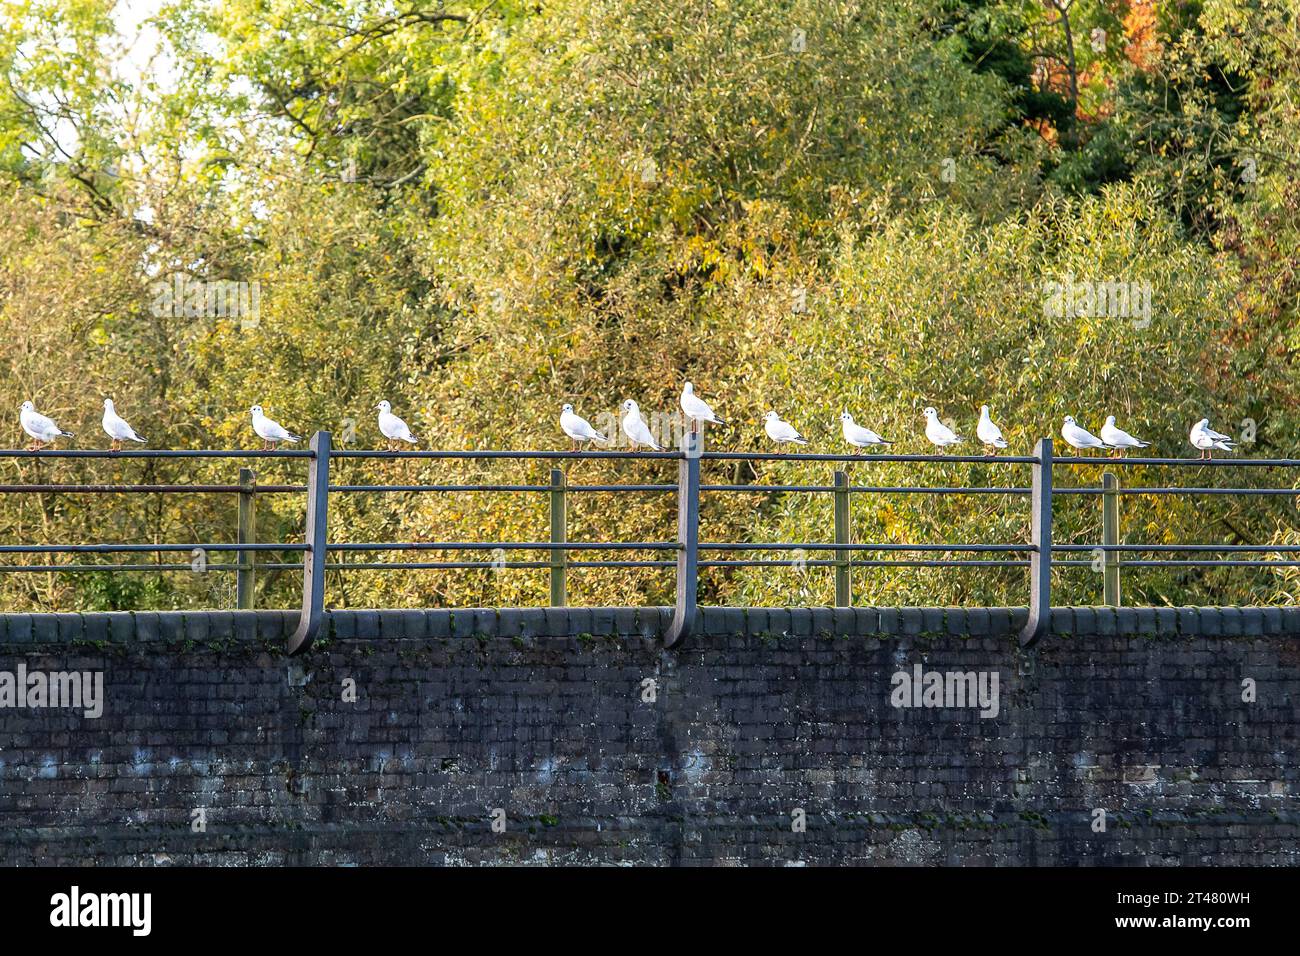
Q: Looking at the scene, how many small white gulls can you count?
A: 14